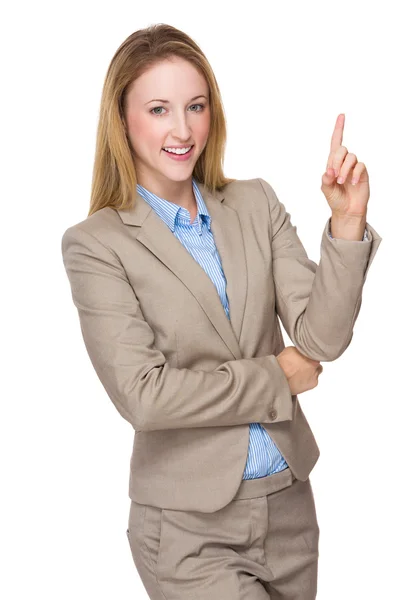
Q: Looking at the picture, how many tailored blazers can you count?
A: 1